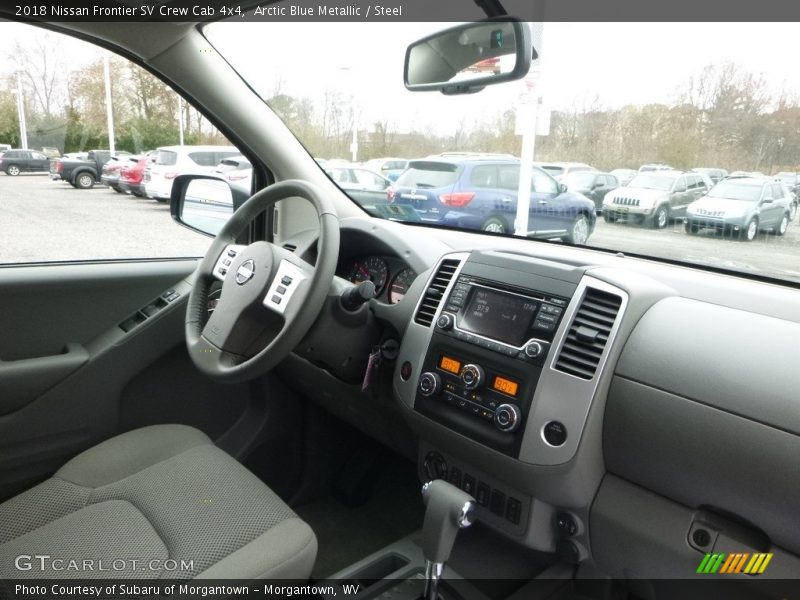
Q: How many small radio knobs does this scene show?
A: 2